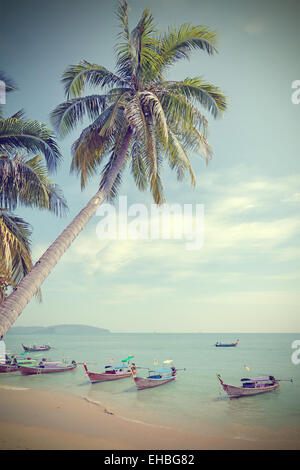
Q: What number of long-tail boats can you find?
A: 7